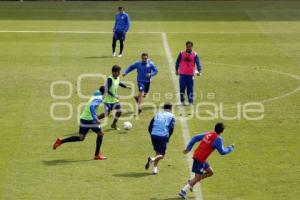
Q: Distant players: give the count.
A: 1